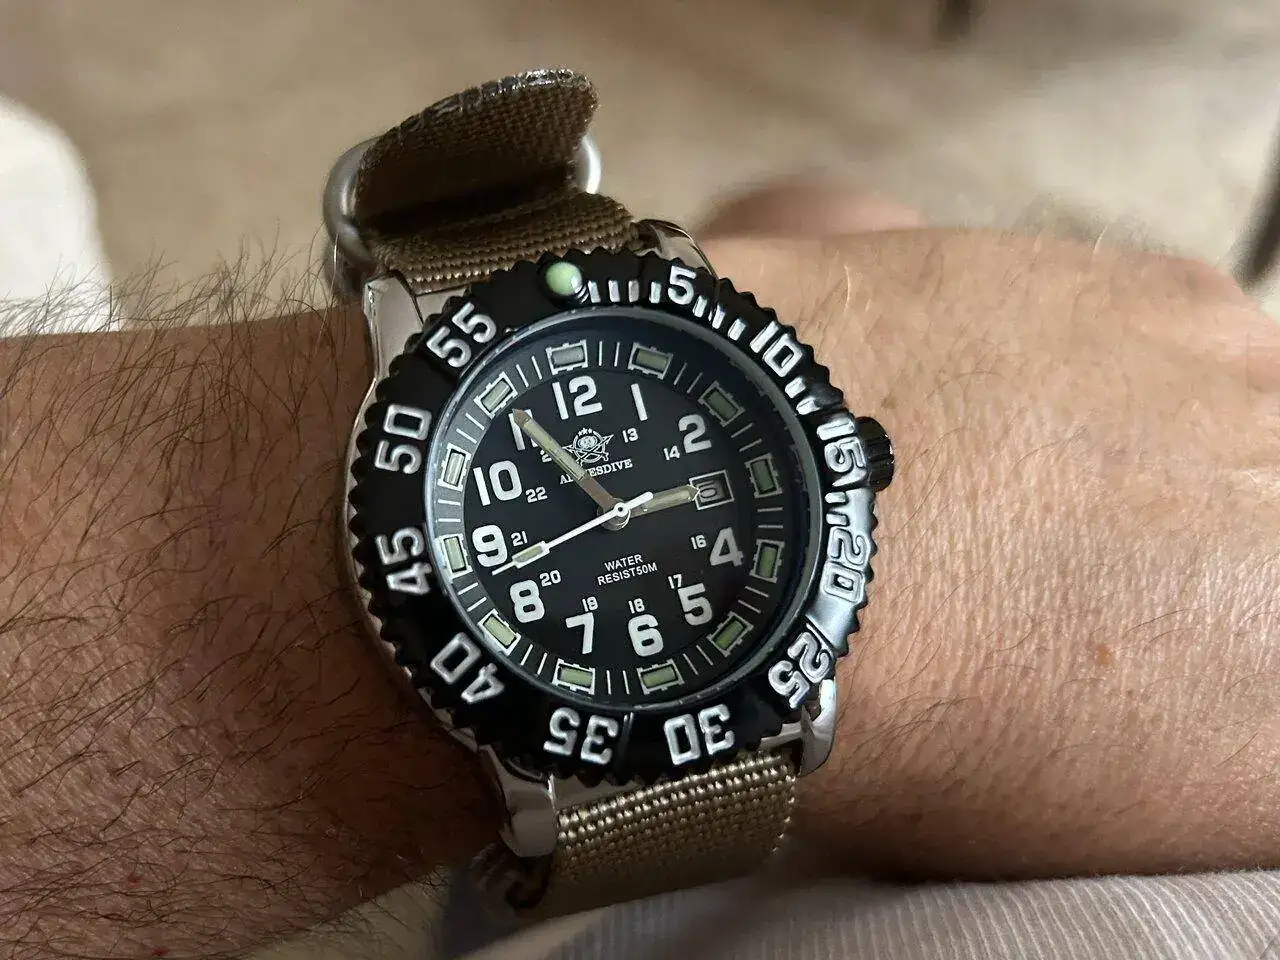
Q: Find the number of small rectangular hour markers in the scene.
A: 12